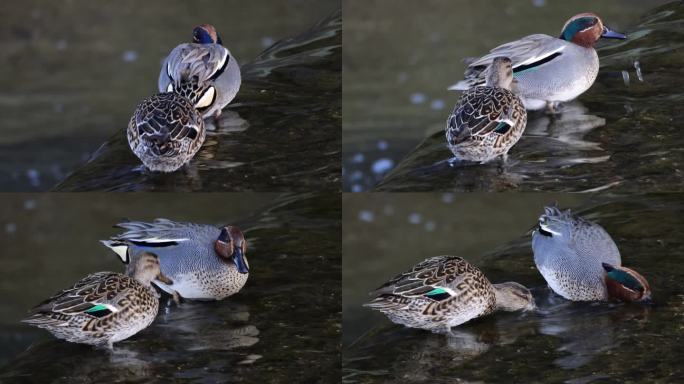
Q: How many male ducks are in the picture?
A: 4